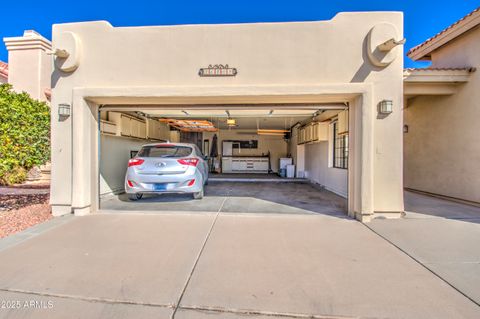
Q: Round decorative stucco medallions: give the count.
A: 2